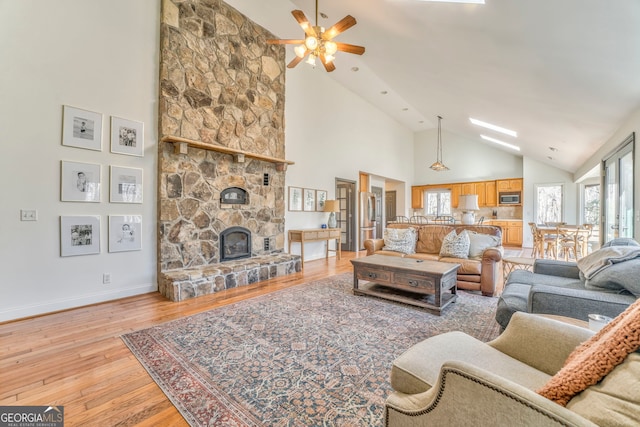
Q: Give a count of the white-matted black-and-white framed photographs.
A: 6